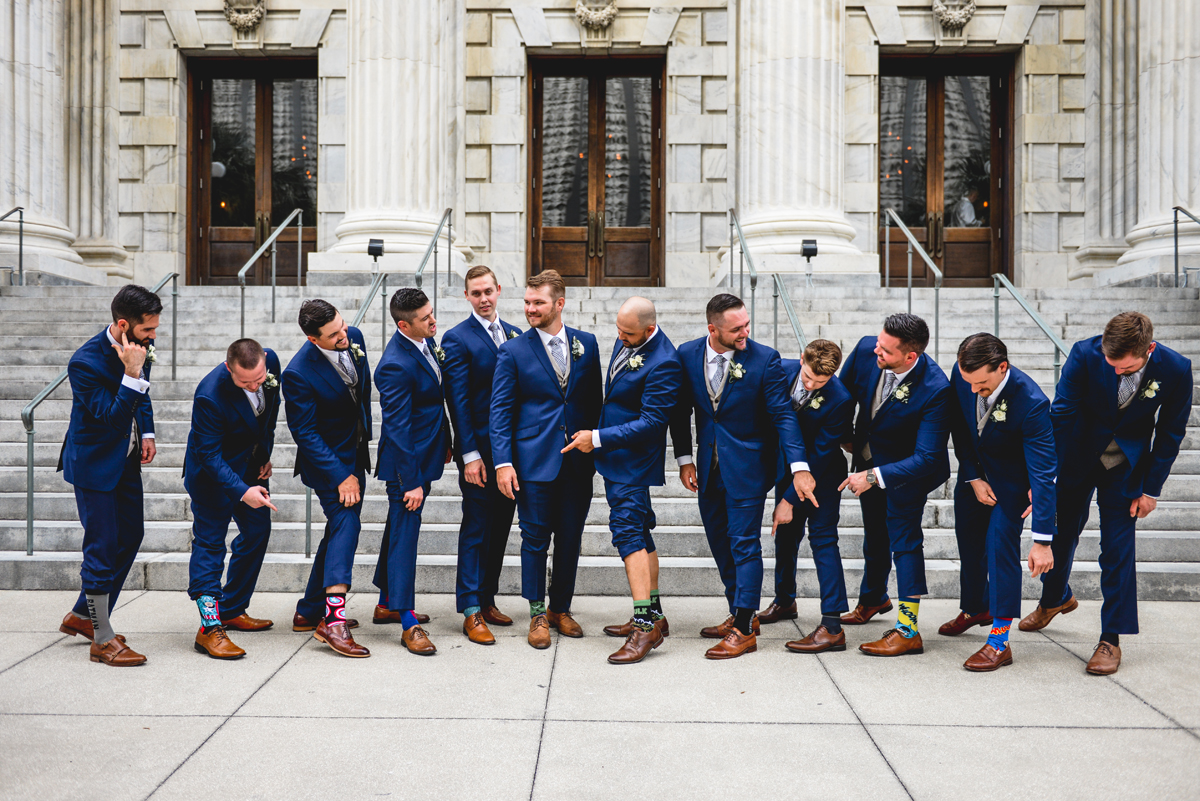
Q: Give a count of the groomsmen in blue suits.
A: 12